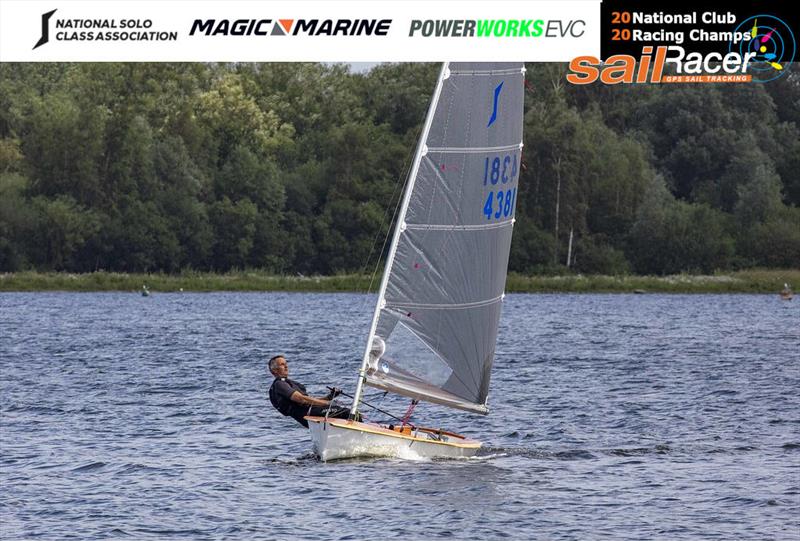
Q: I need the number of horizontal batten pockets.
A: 4